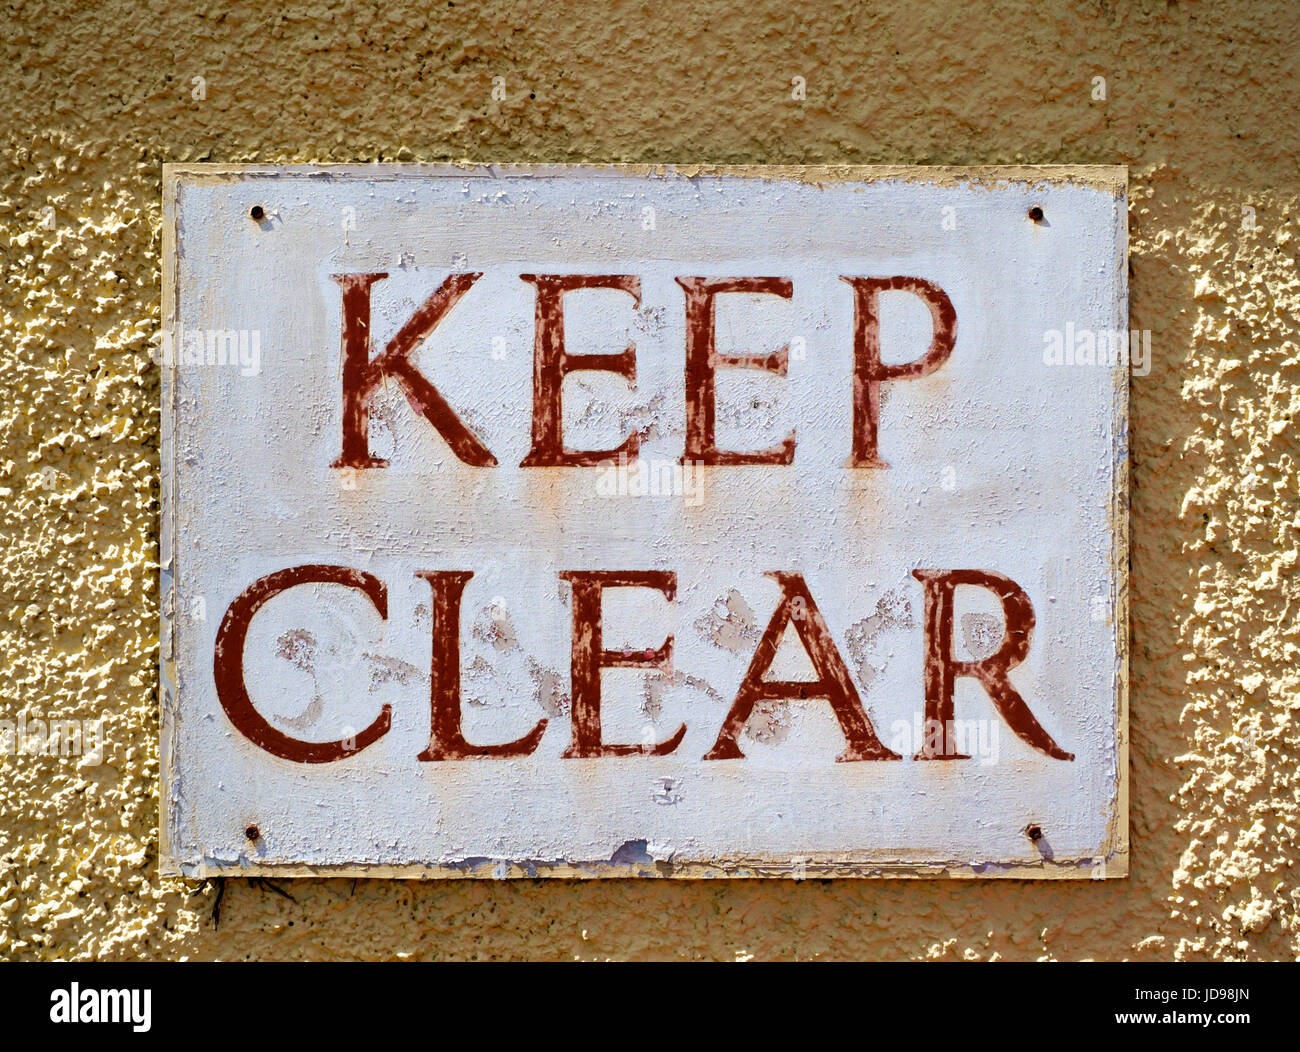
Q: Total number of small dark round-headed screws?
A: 4